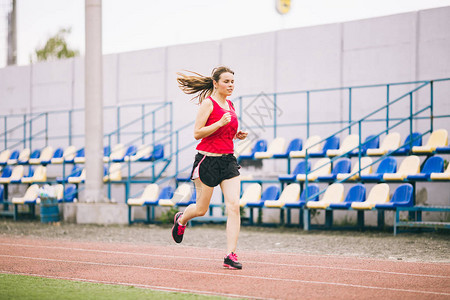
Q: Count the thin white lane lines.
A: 3